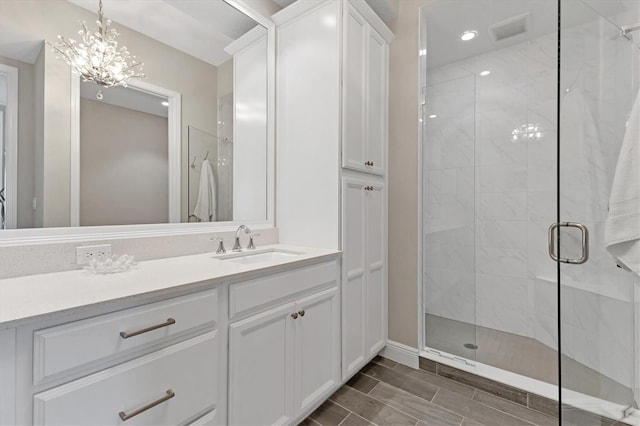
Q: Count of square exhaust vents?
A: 1